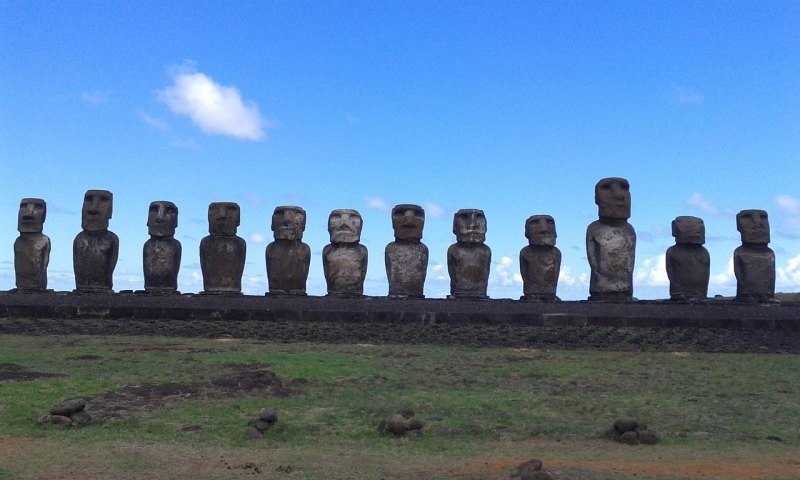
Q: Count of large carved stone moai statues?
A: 12